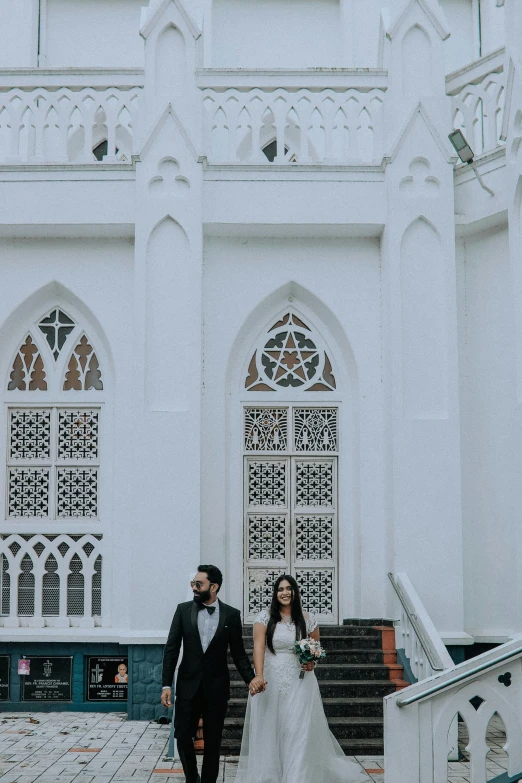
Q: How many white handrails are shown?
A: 2